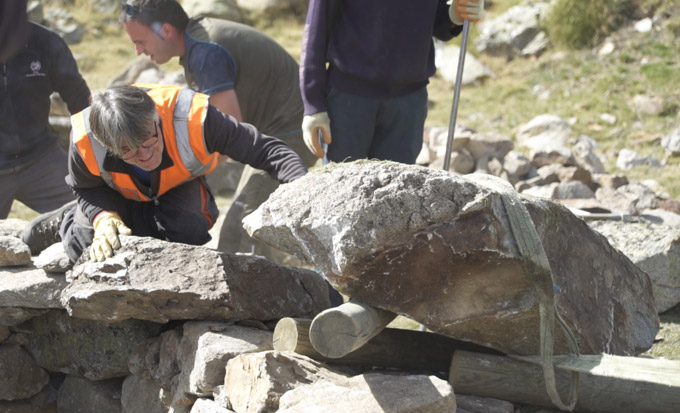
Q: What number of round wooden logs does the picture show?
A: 3